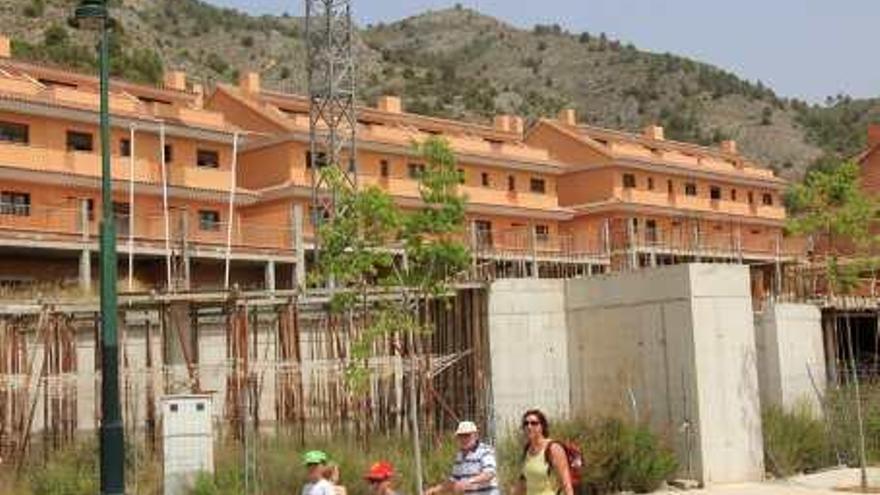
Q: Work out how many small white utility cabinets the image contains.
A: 1